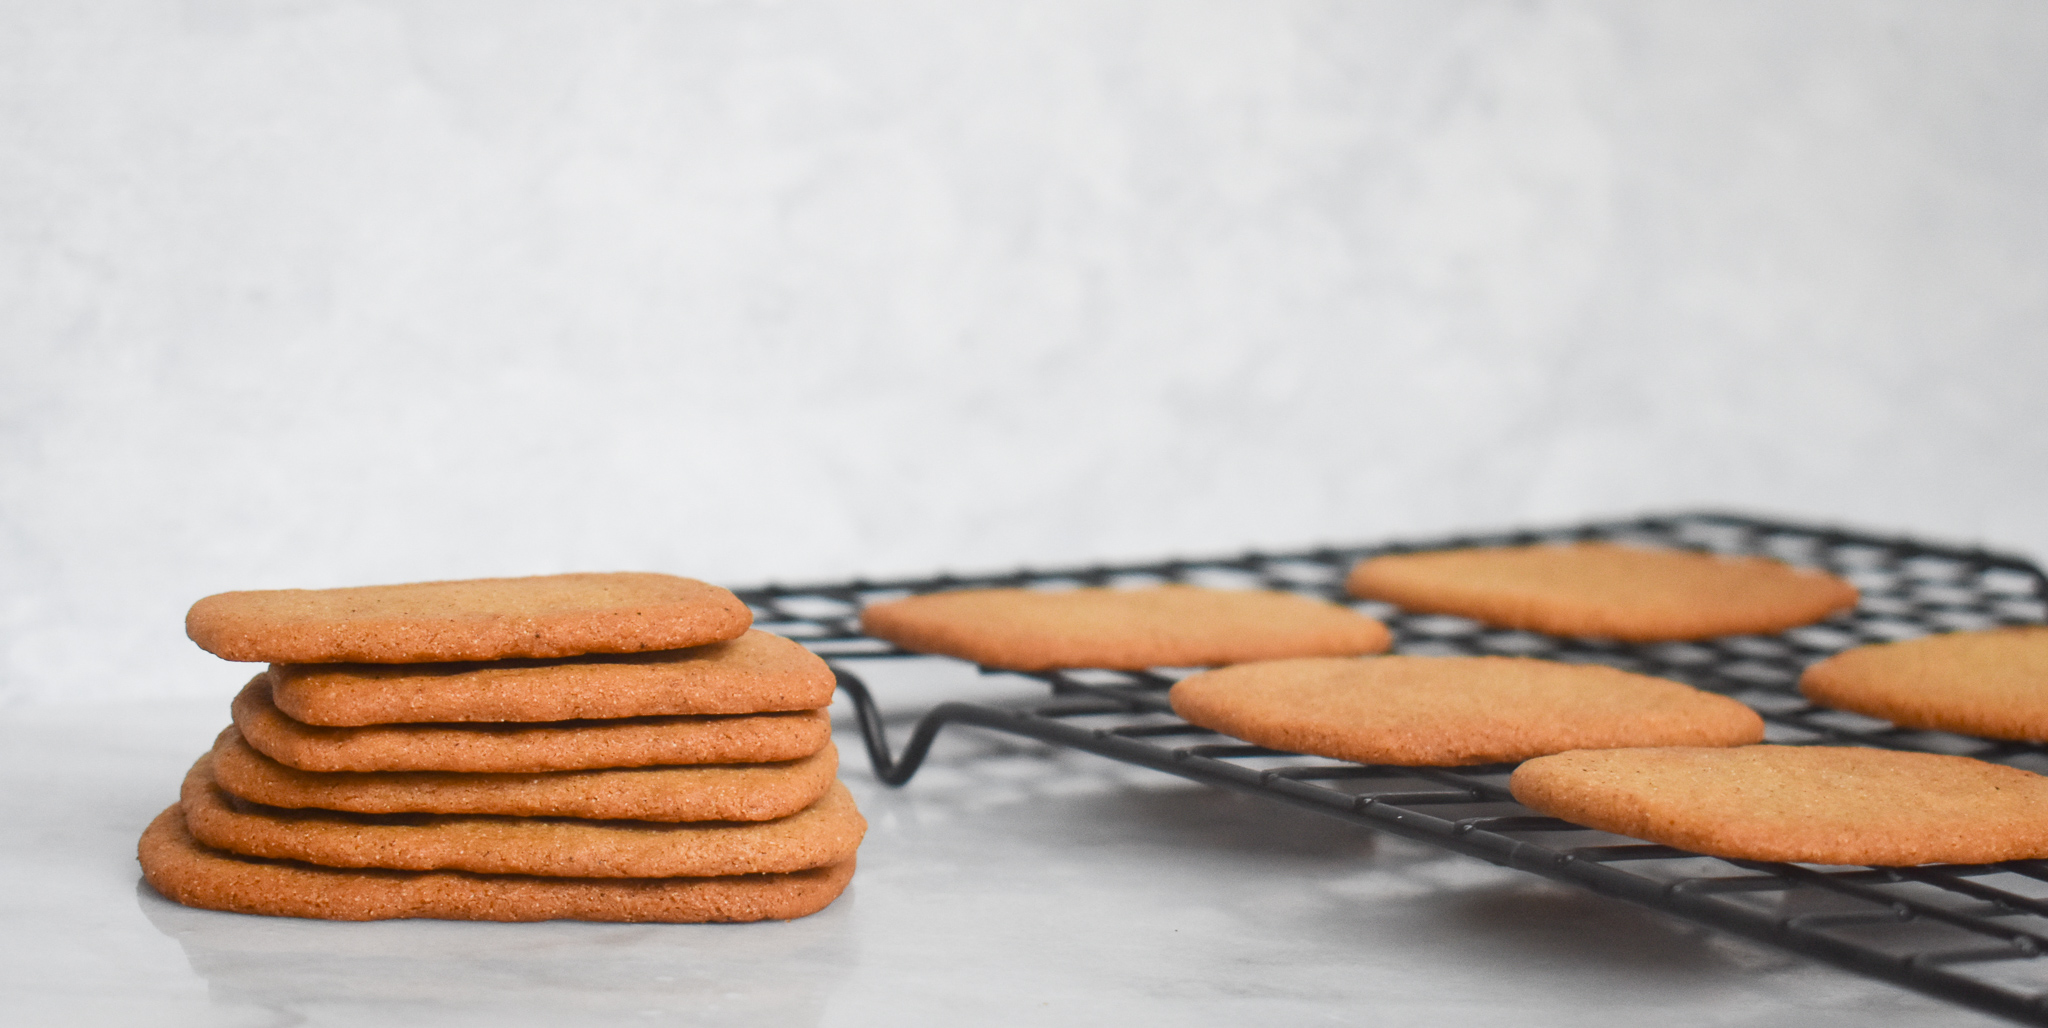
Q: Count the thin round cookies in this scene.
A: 11